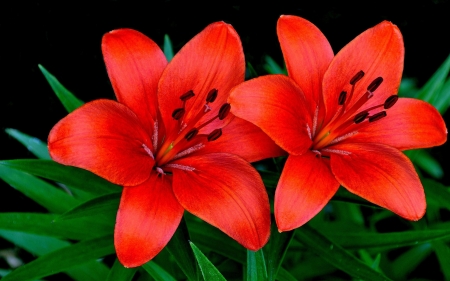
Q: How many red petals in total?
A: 12